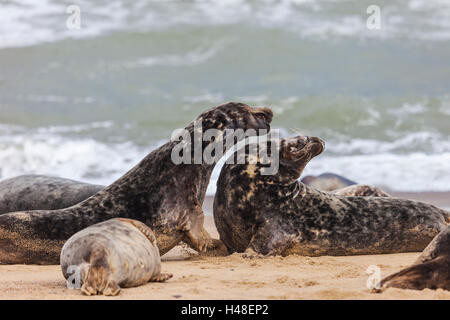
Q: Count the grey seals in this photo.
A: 7